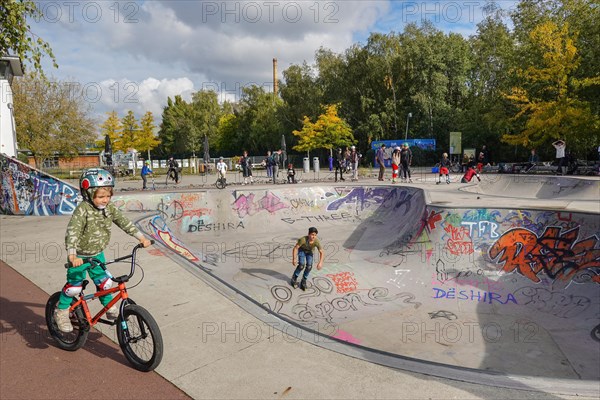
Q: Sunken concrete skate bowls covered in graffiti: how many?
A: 1